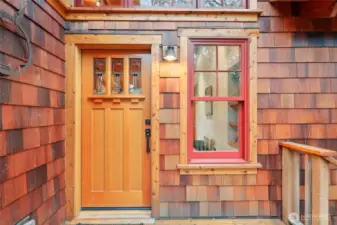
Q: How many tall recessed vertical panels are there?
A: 3